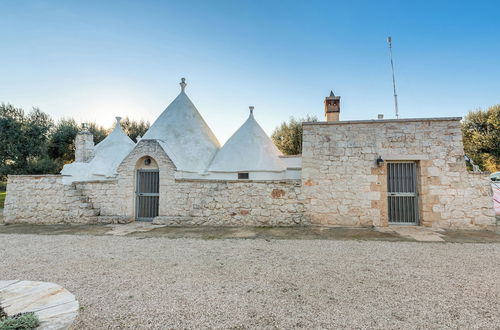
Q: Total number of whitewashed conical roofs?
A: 3